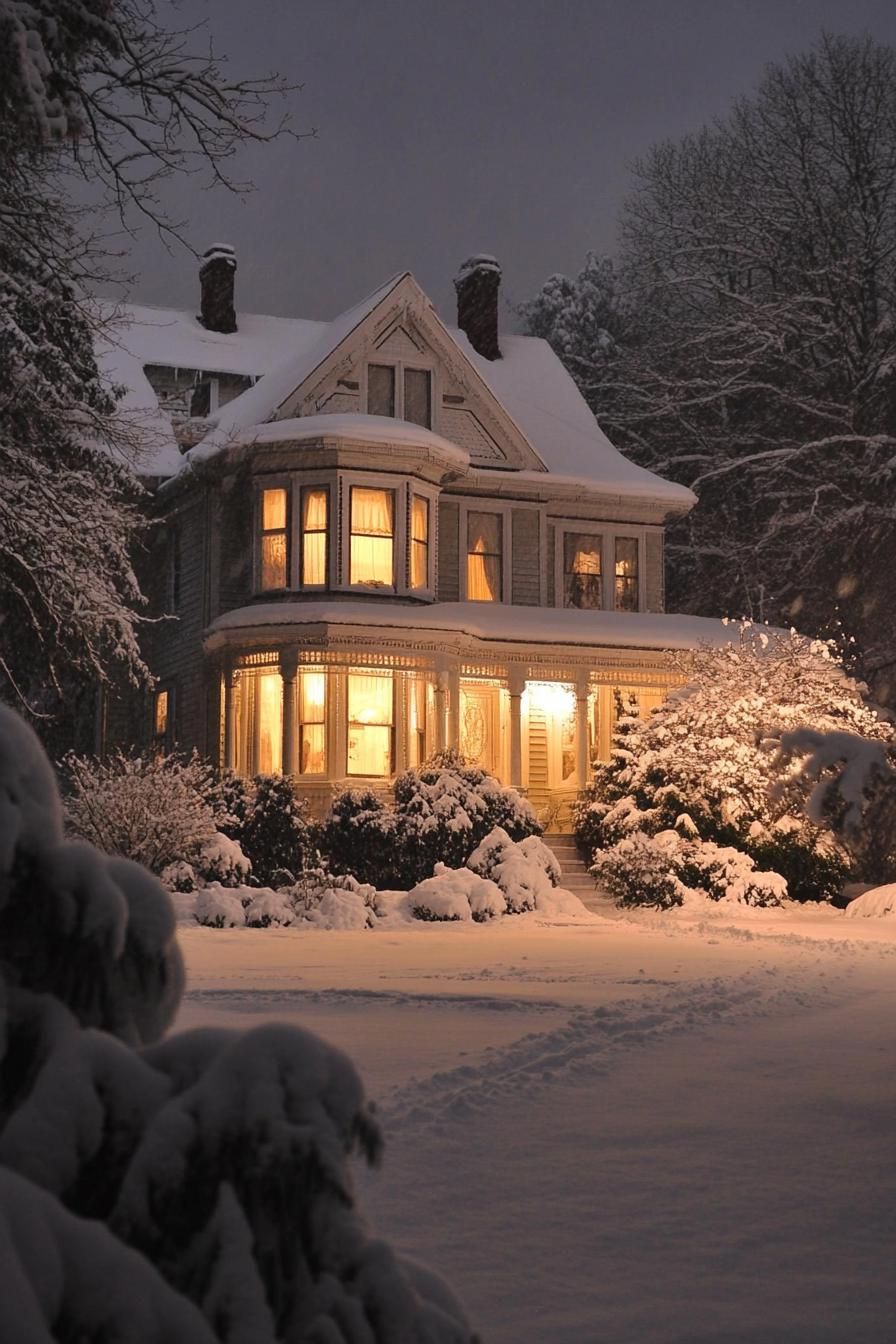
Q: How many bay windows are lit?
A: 2